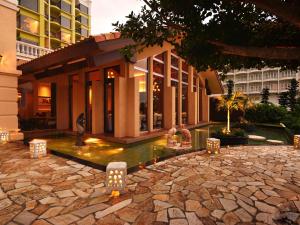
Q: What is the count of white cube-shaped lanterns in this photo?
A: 5